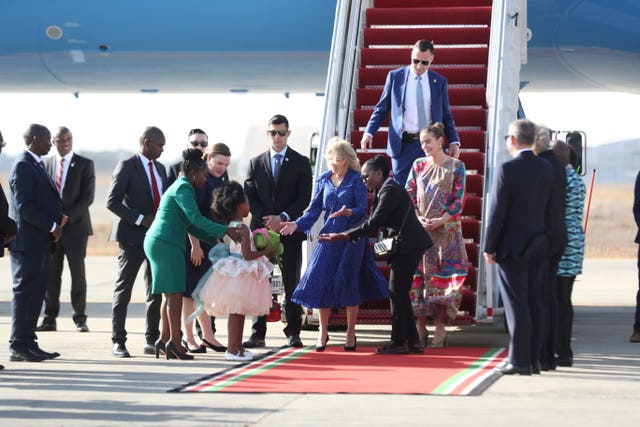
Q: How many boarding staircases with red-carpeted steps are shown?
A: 1